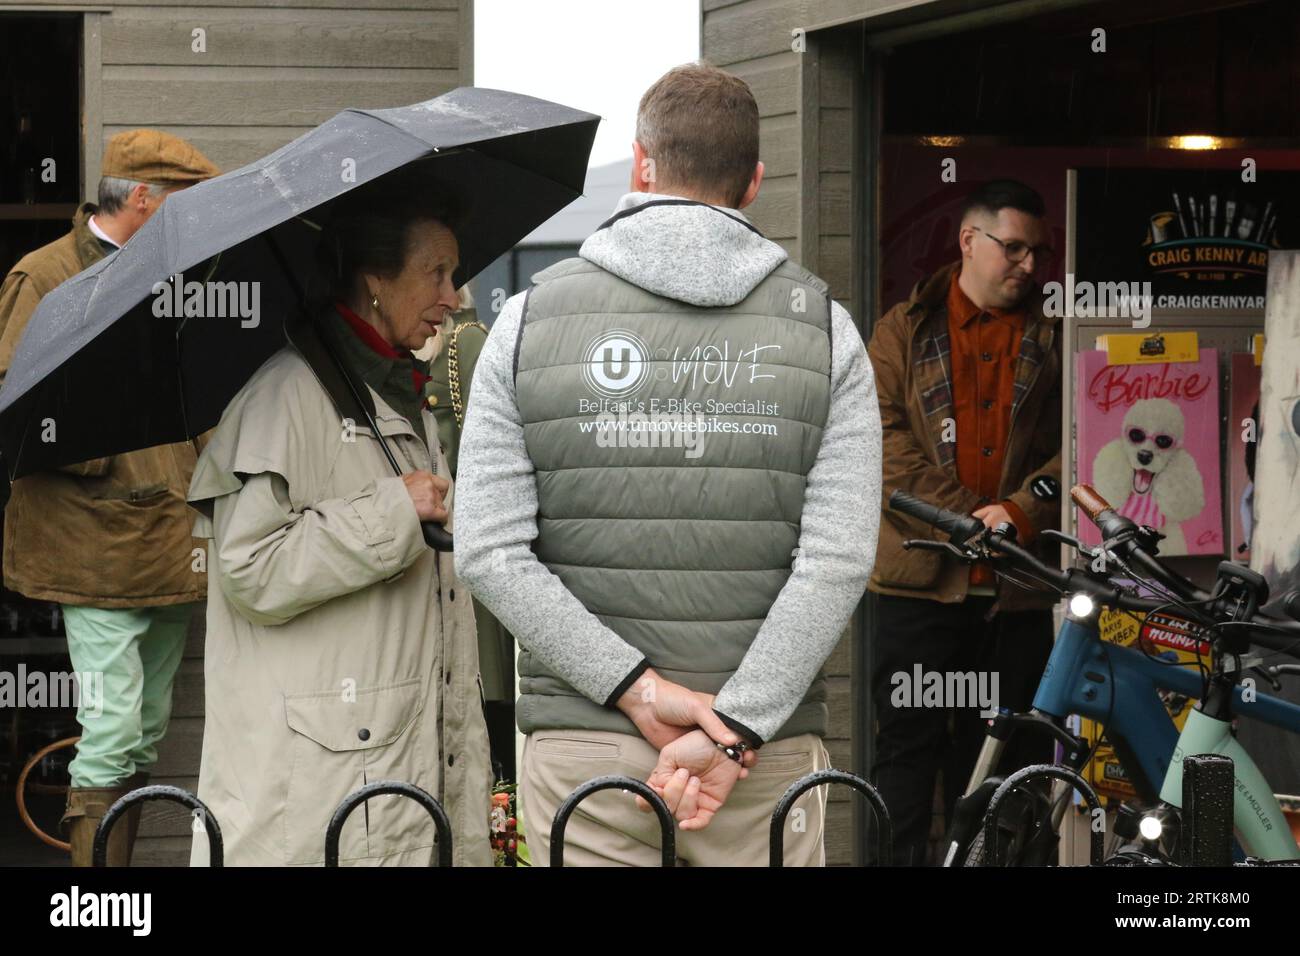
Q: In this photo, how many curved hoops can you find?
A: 5